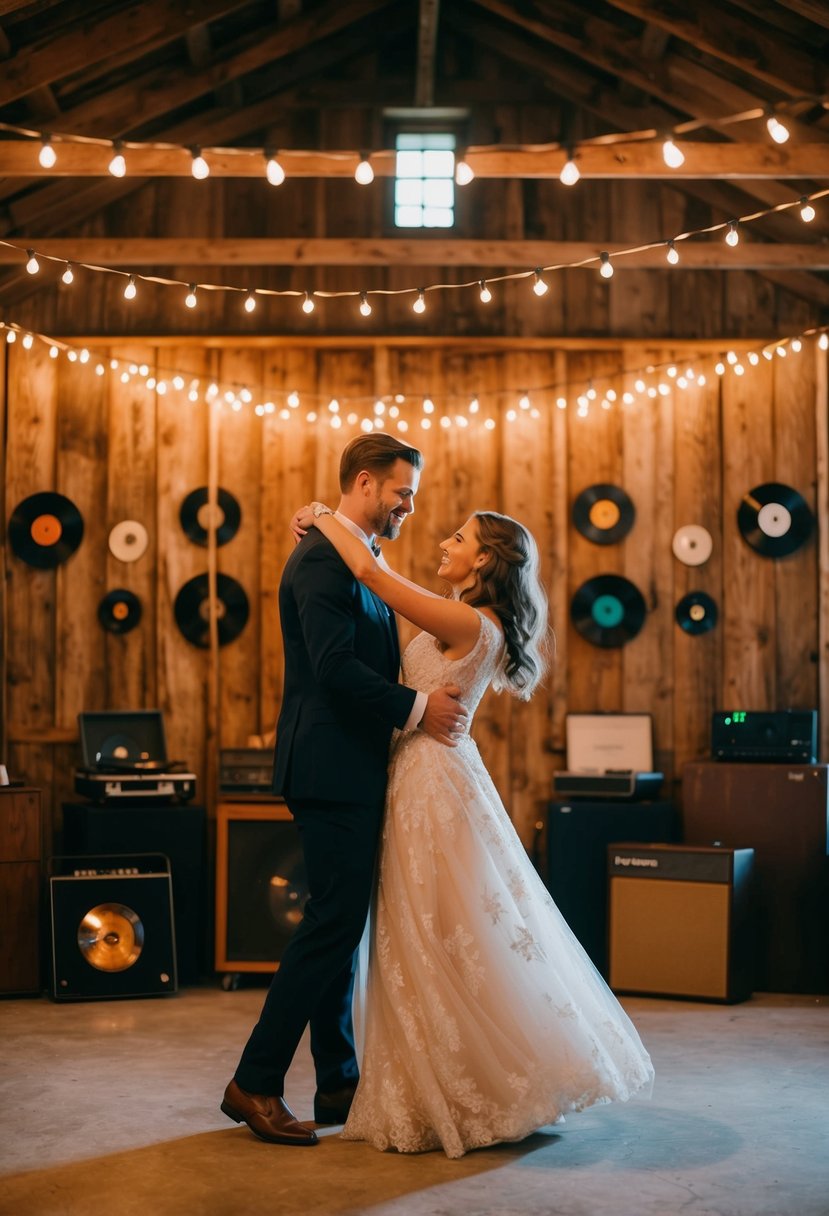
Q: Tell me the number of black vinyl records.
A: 8